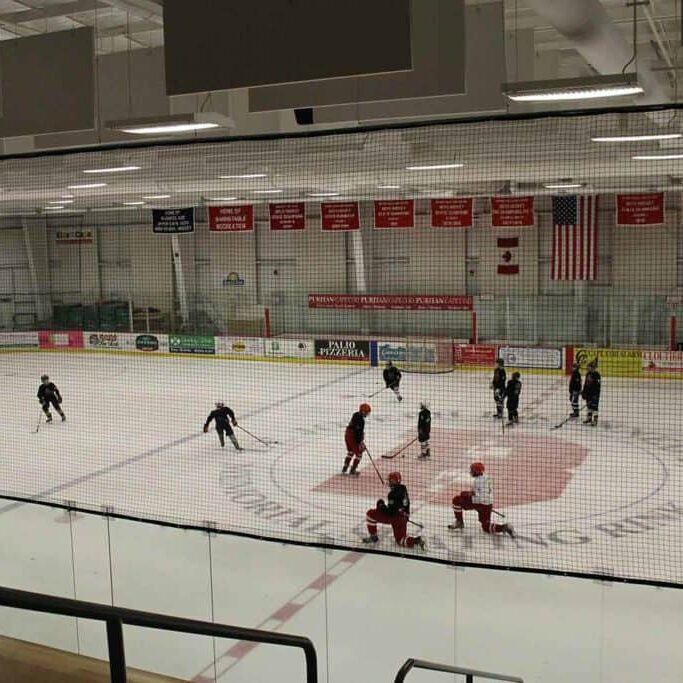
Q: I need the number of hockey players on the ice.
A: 11